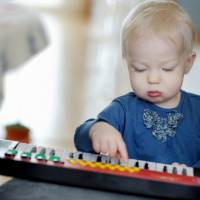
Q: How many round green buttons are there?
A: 4